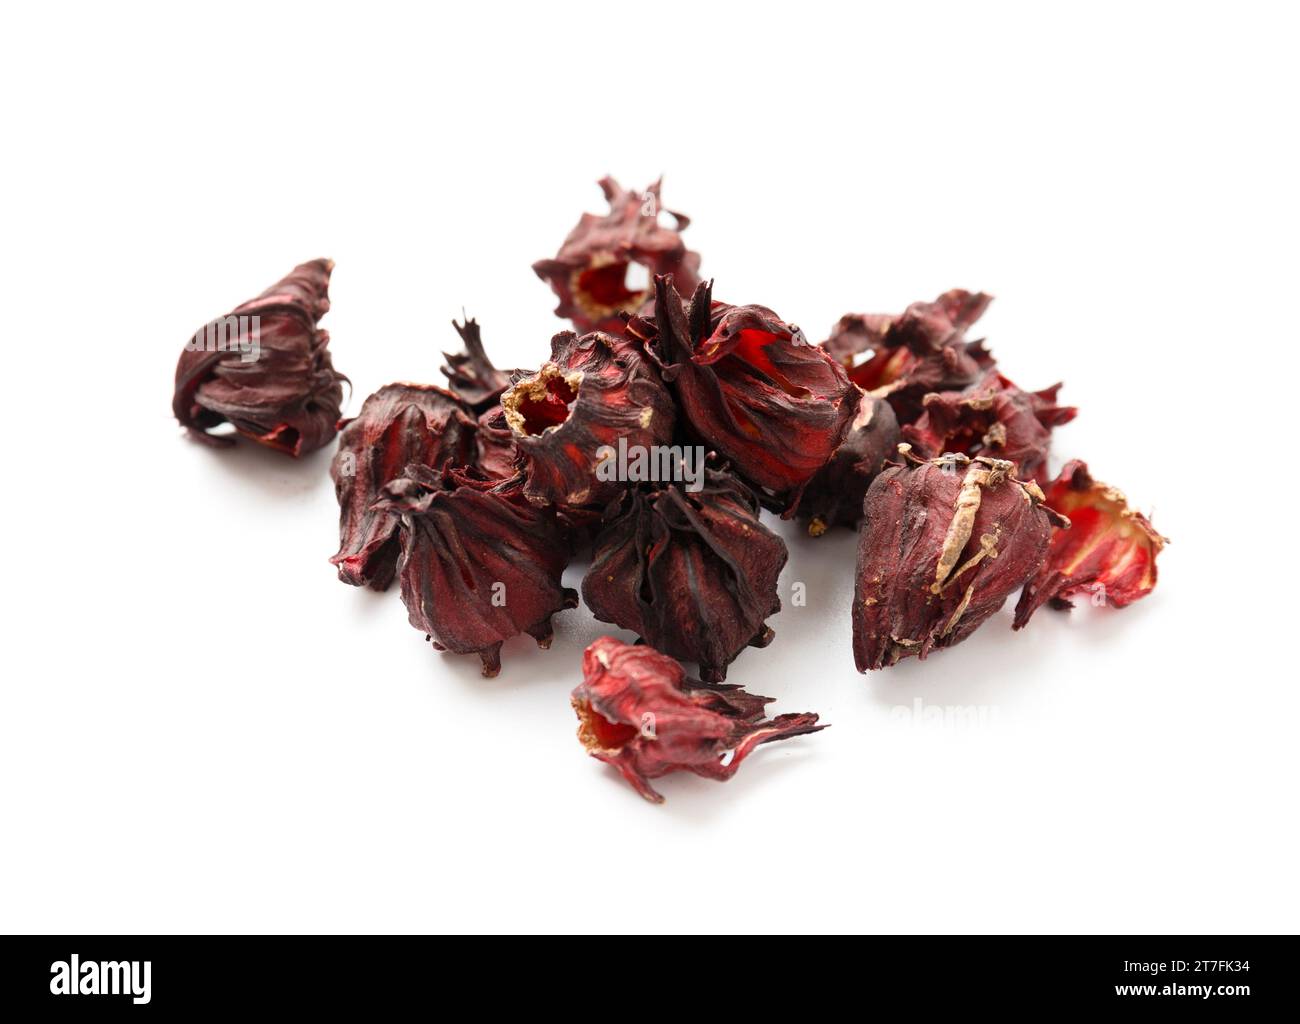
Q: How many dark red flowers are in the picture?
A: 14